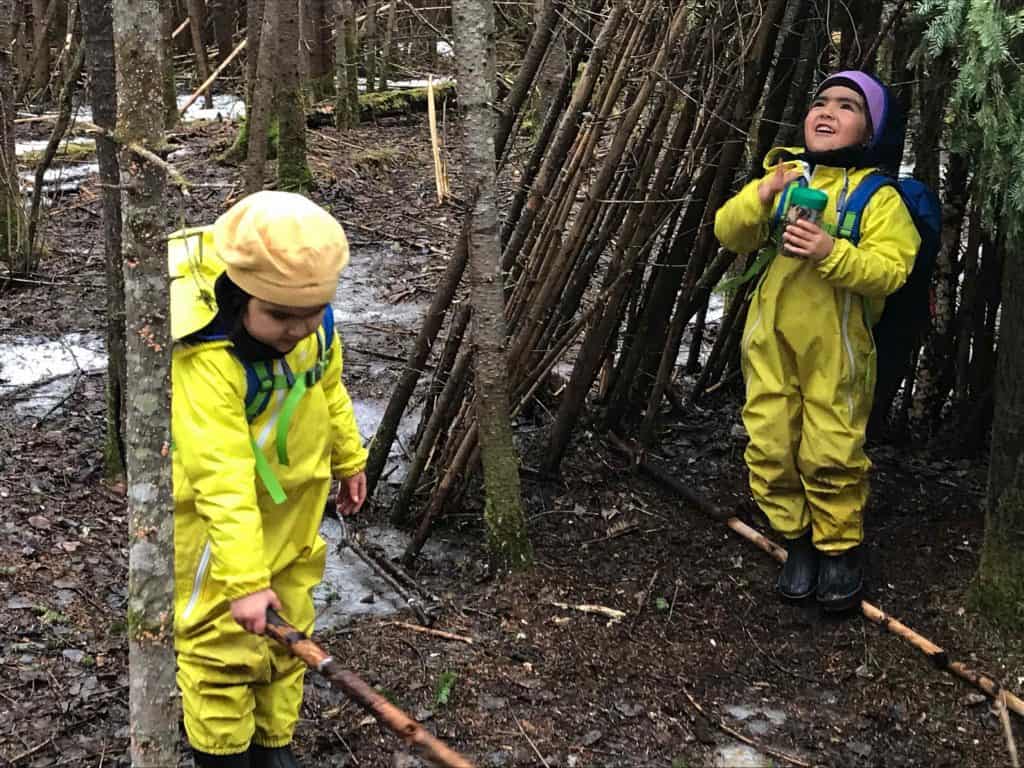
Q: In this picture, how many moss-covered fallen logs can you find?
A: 1